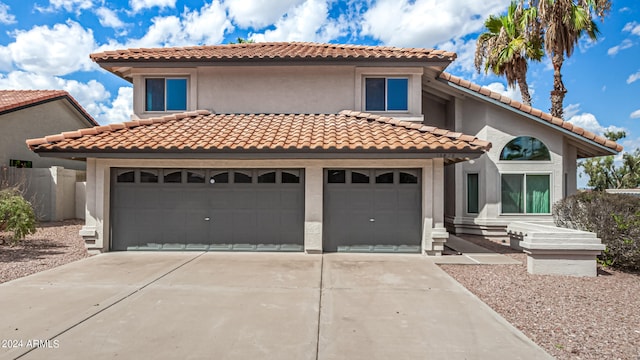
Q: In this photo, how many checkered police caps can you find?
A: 0